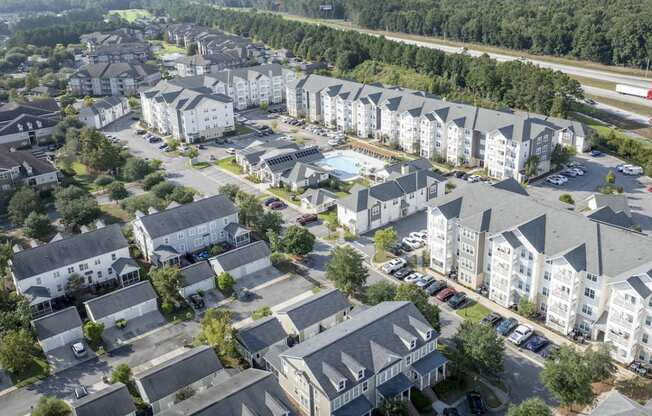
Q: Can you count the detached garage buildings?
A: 8